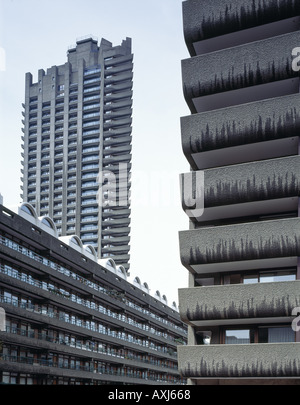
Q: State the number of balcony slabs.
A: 7